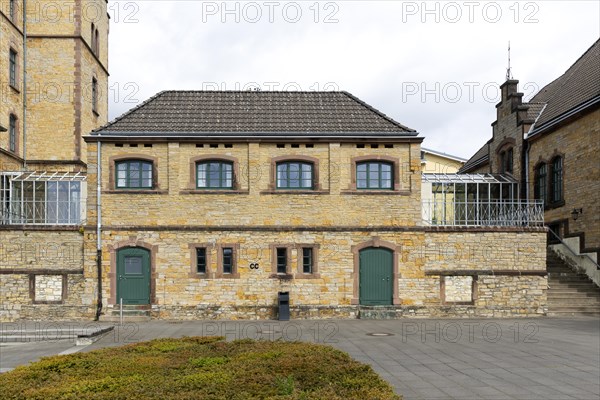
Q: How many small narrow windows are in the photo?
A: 4